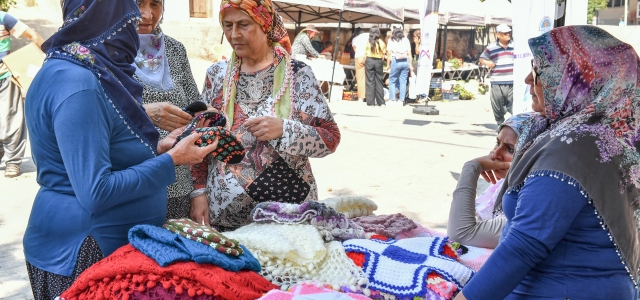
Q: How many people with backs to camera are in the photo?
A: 3